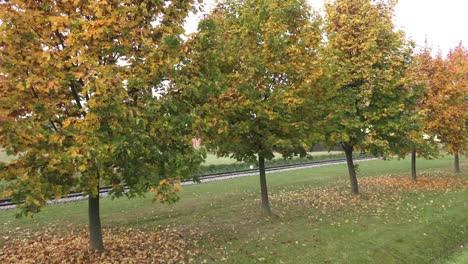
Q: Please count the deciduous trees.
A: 5